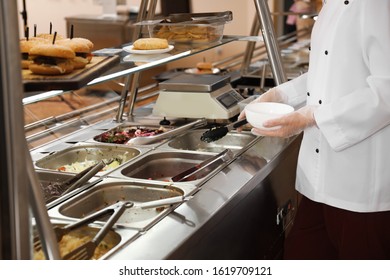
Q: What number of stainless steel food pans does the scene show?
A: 7